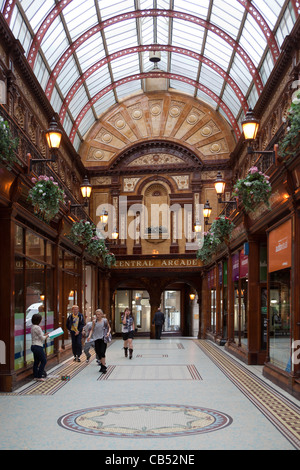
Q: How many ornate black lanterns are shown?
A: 8